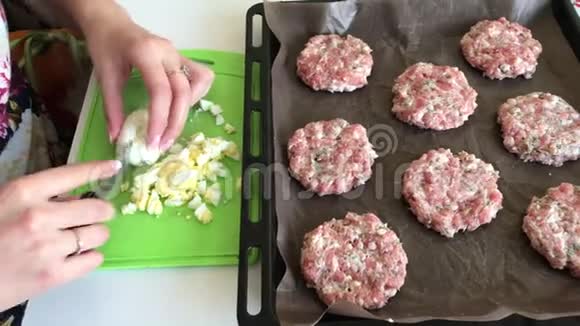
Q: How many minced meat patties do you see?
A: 8